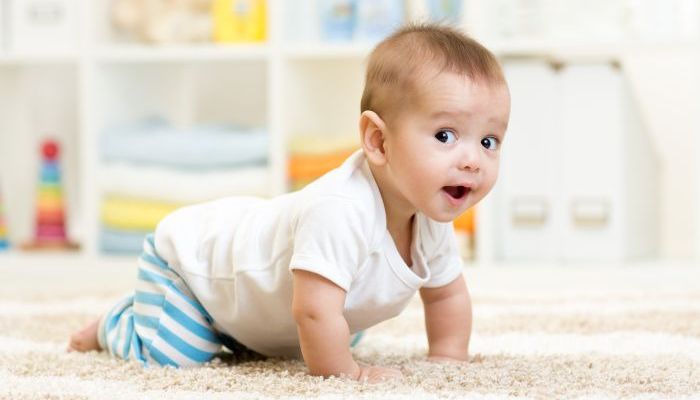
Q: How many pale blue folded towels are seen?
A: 2